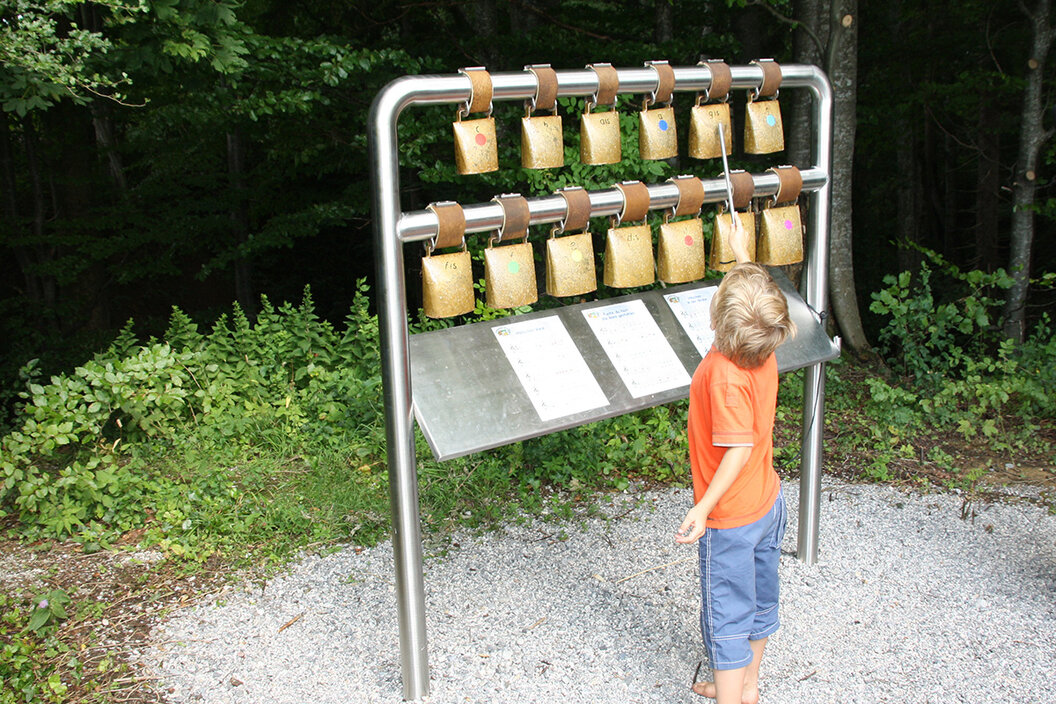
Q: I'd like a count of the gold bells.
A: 13